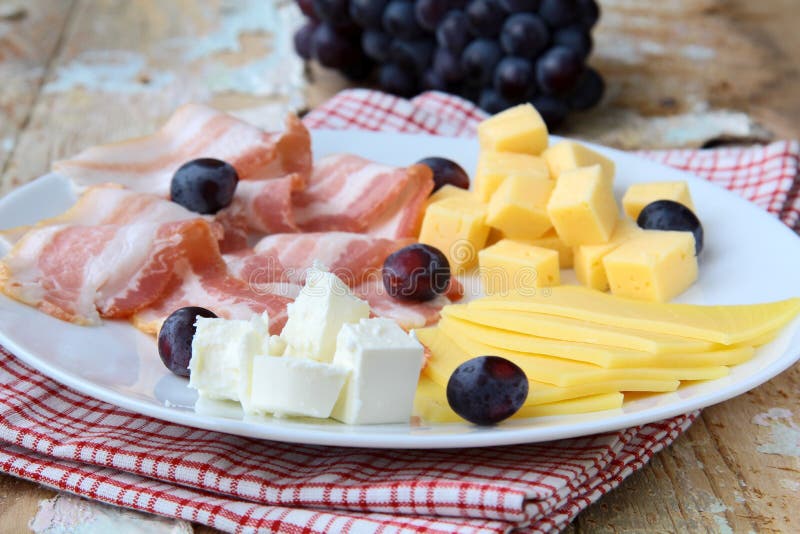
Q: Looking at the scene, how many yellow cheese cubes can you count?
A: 12